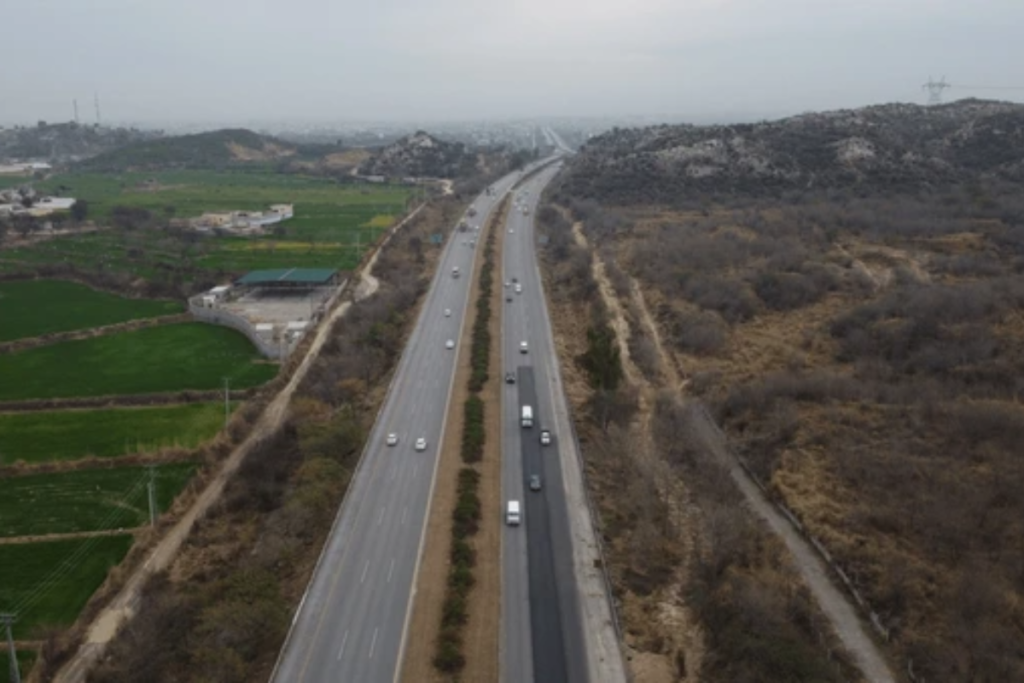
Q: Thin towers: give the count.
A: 2